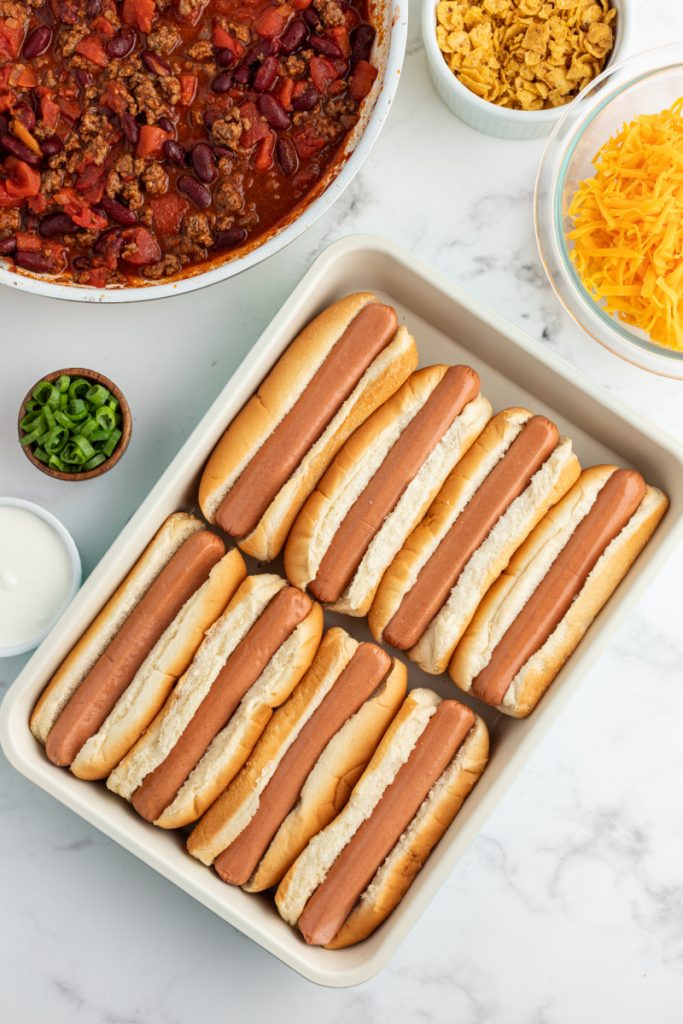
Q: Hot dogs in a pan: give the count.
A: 8